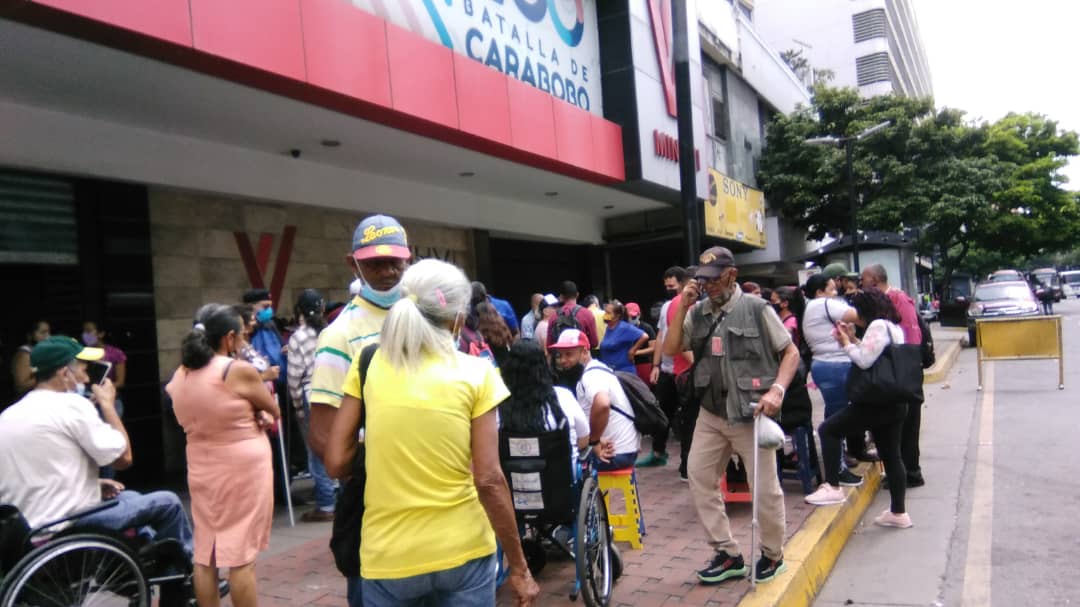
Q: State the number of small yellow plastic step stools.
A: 1